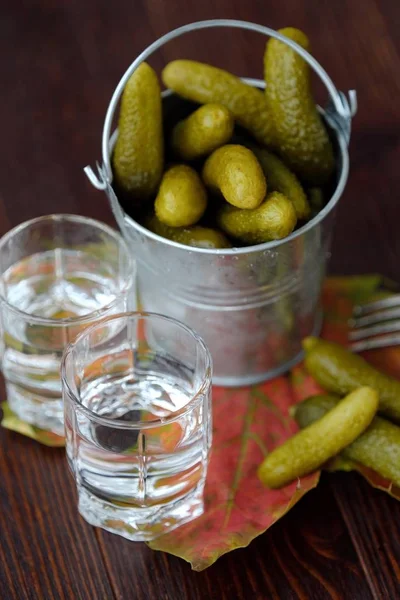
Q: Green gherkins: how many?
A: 12